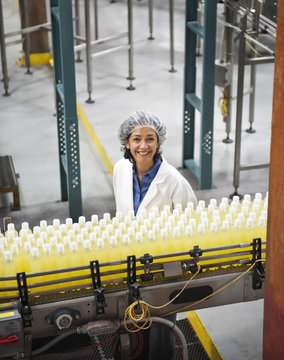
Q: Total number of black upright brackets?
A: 4